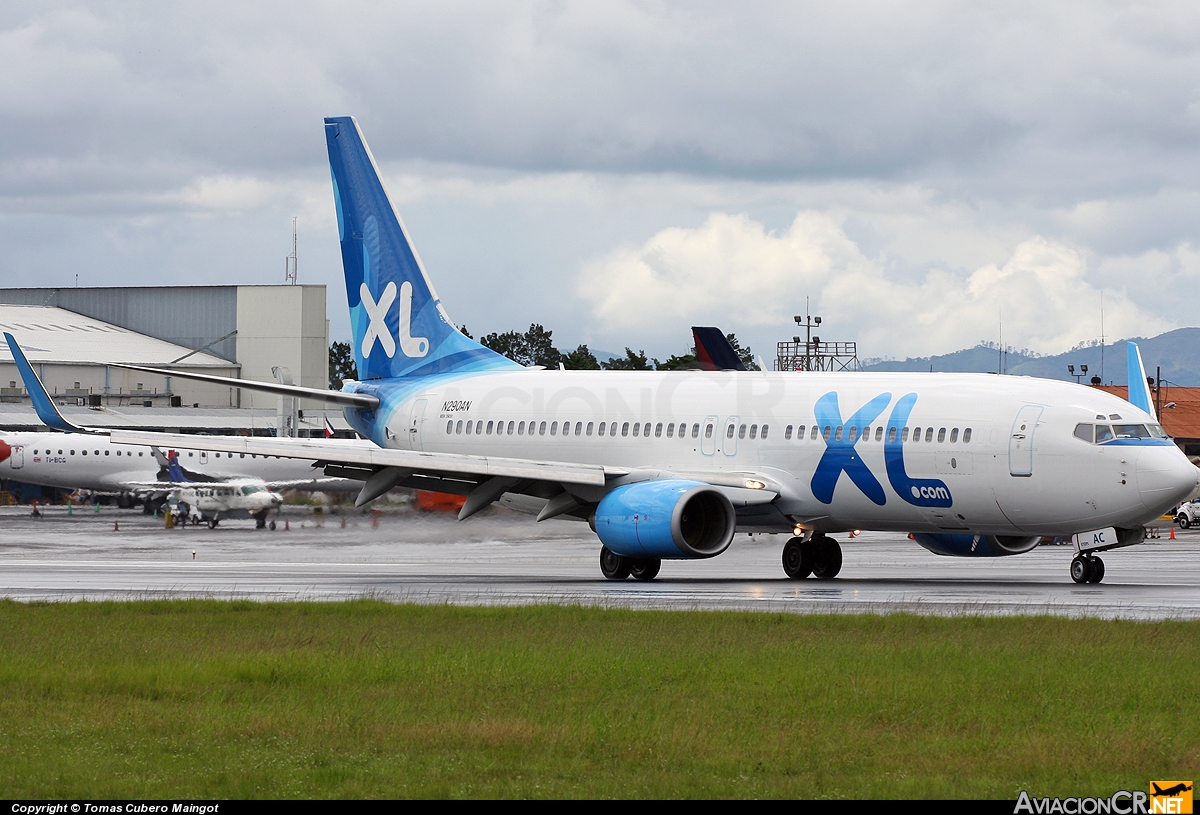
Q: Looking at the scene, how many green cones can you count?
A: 3